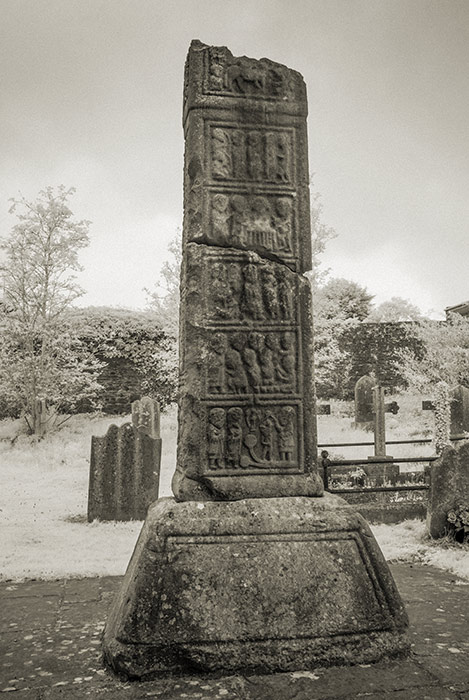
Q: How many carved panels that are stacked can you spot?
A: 6